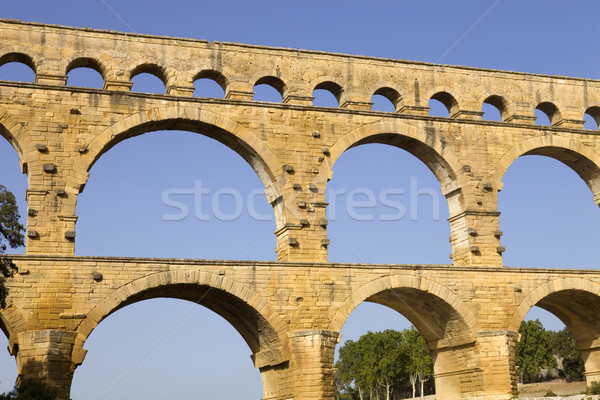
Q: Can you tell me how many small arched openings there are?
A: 11